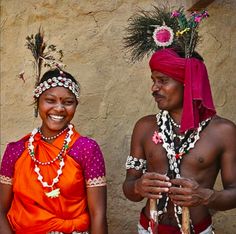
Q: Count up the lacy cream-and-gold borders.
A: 2